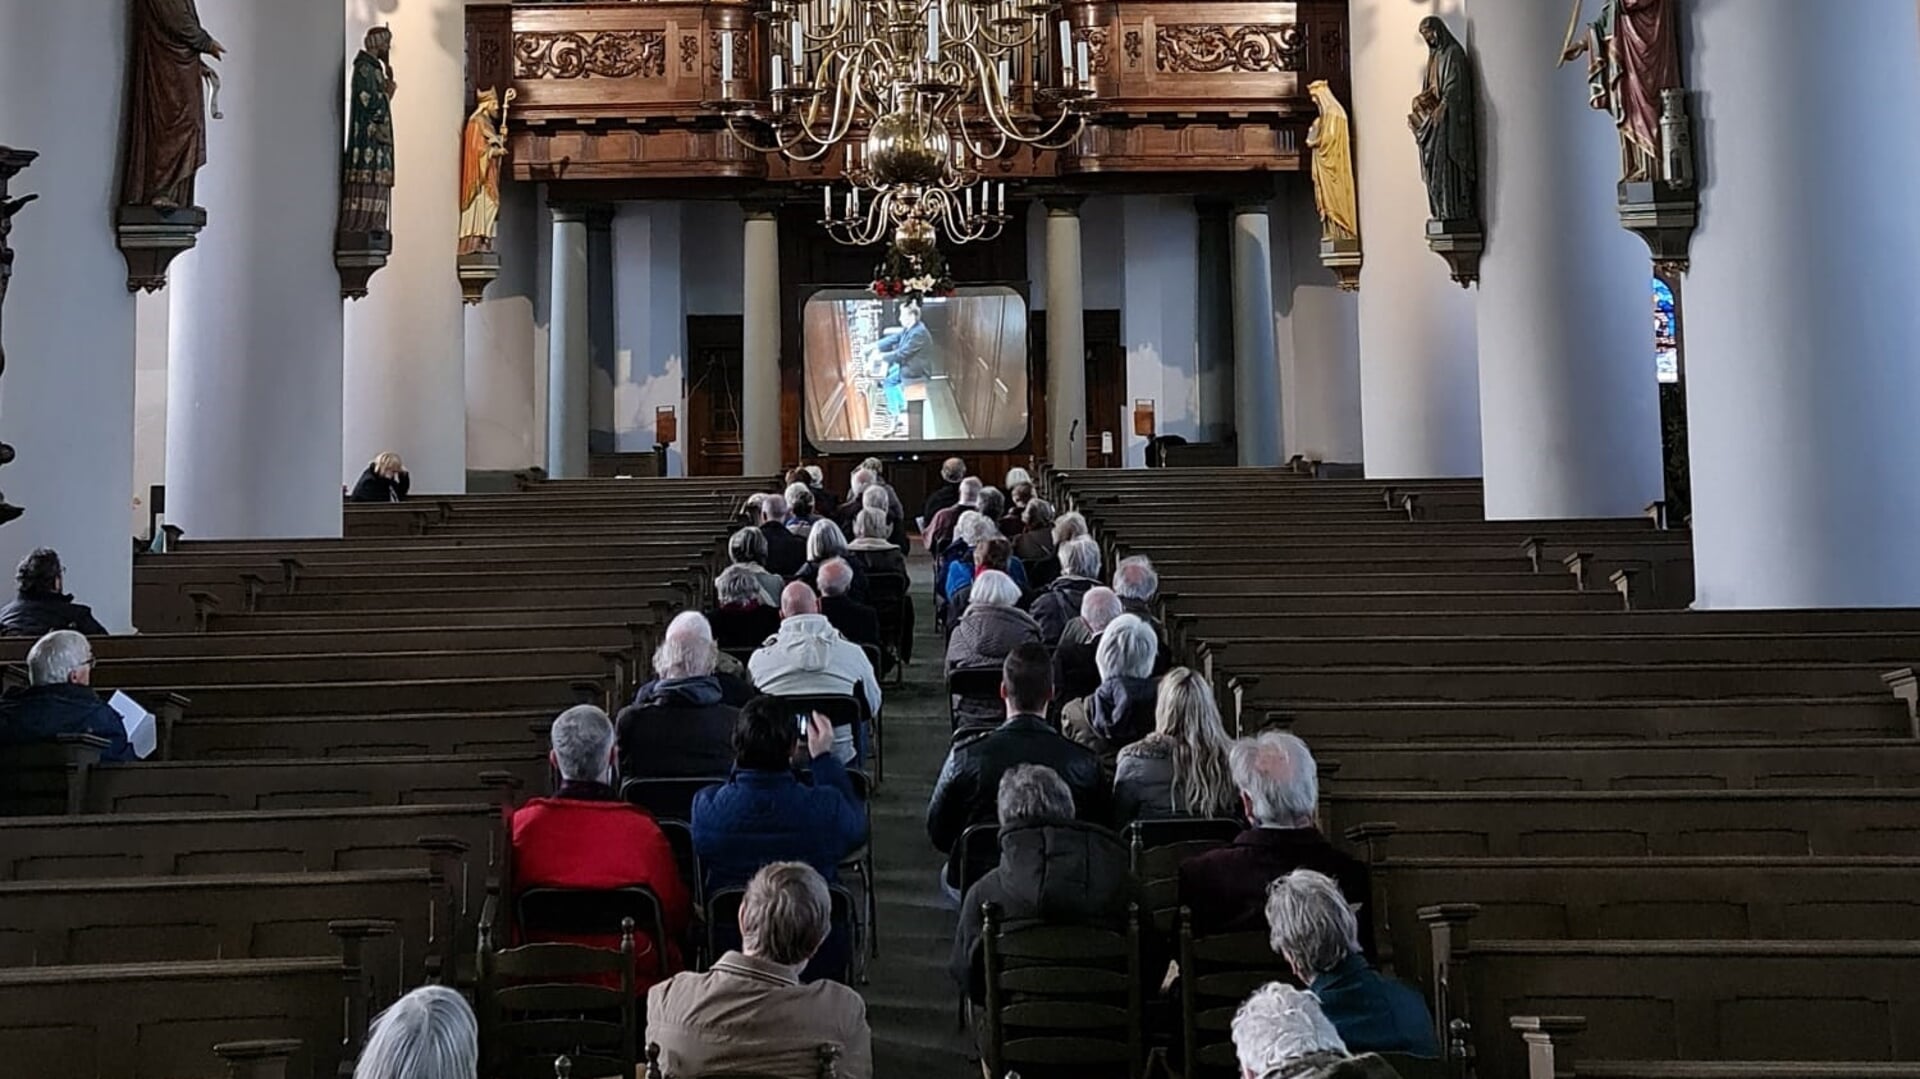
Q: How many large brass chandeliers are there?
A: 2